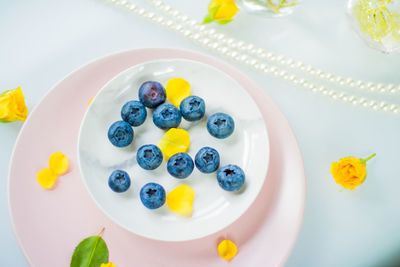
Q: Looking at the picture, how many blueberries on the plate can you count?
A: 12